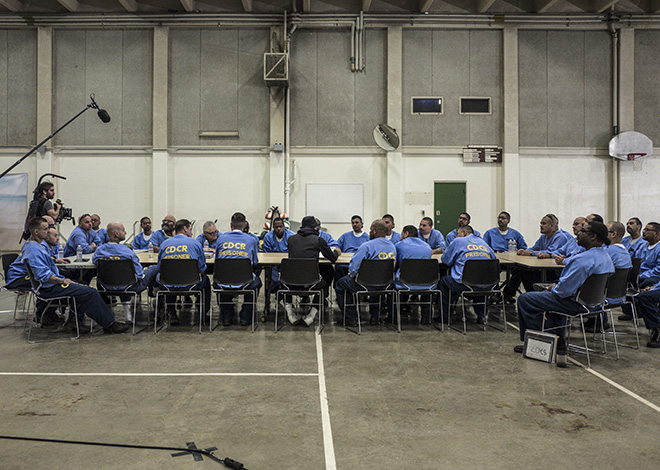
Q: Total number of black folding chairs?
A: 12